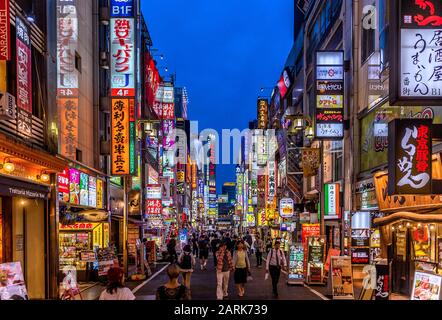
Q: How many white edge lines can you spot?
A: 2